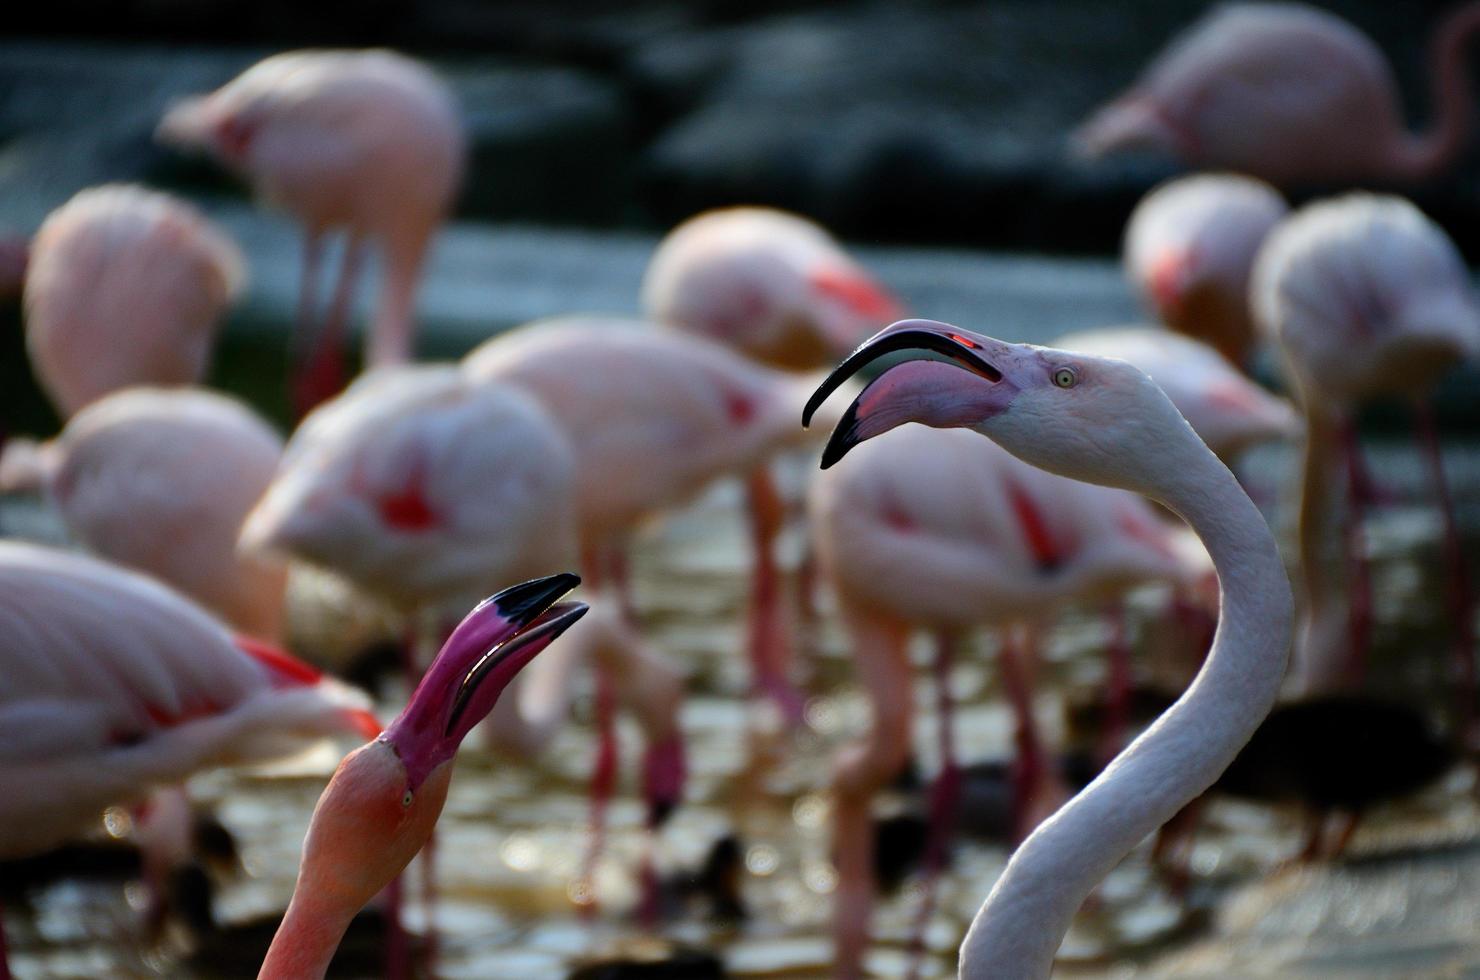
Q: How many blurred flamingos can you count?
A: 12